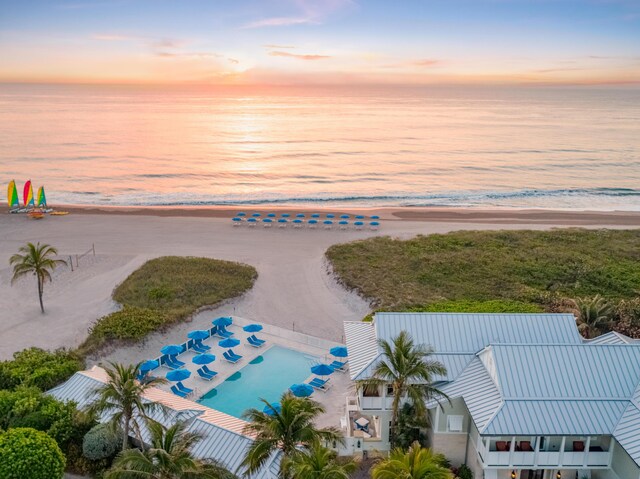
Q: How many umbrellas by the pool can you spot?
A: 12